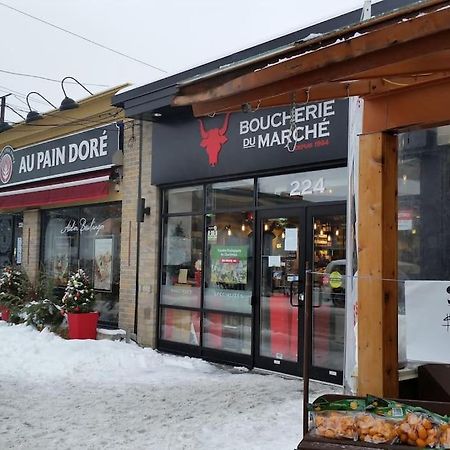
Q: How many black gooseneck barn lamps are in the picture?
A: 3